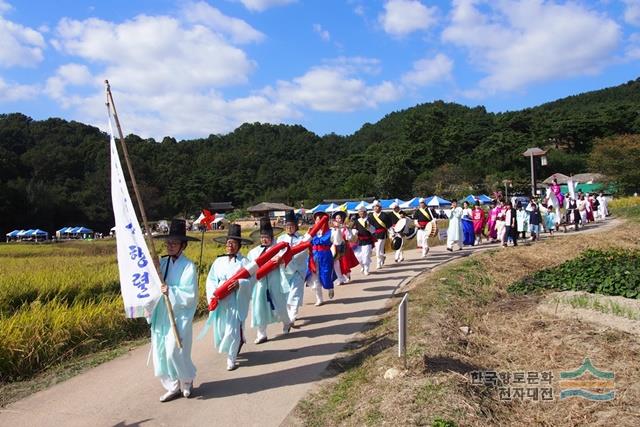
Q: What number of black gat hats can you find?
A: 4